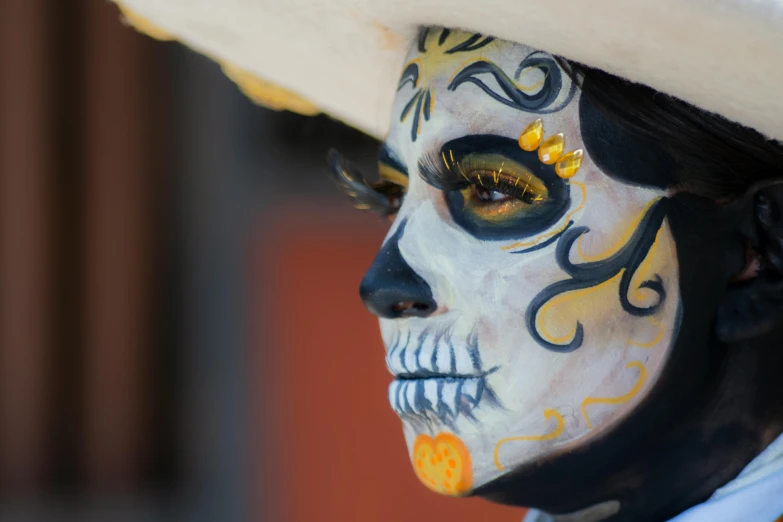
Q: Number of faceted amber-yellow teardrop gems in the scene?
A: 3